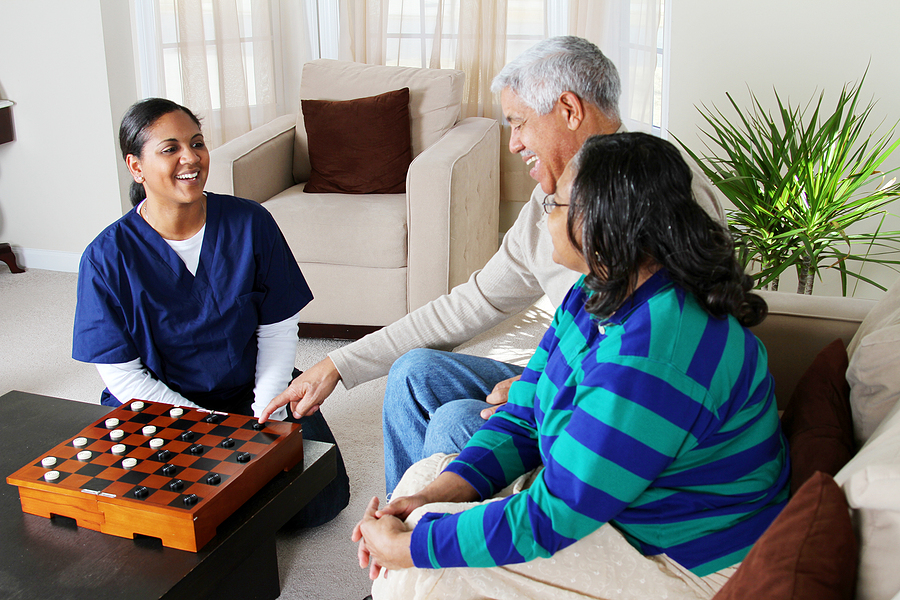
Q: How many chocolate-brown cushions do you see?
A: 3